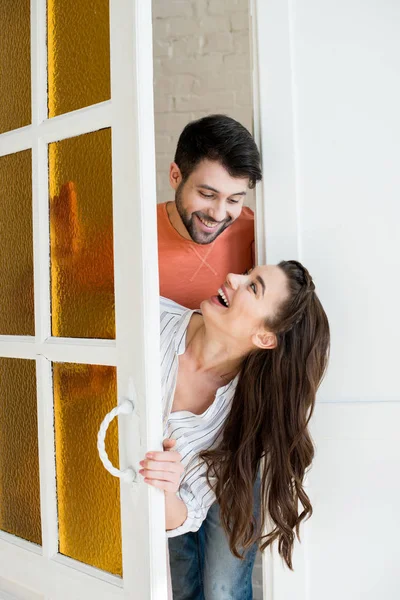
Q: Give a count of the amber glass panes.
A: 6